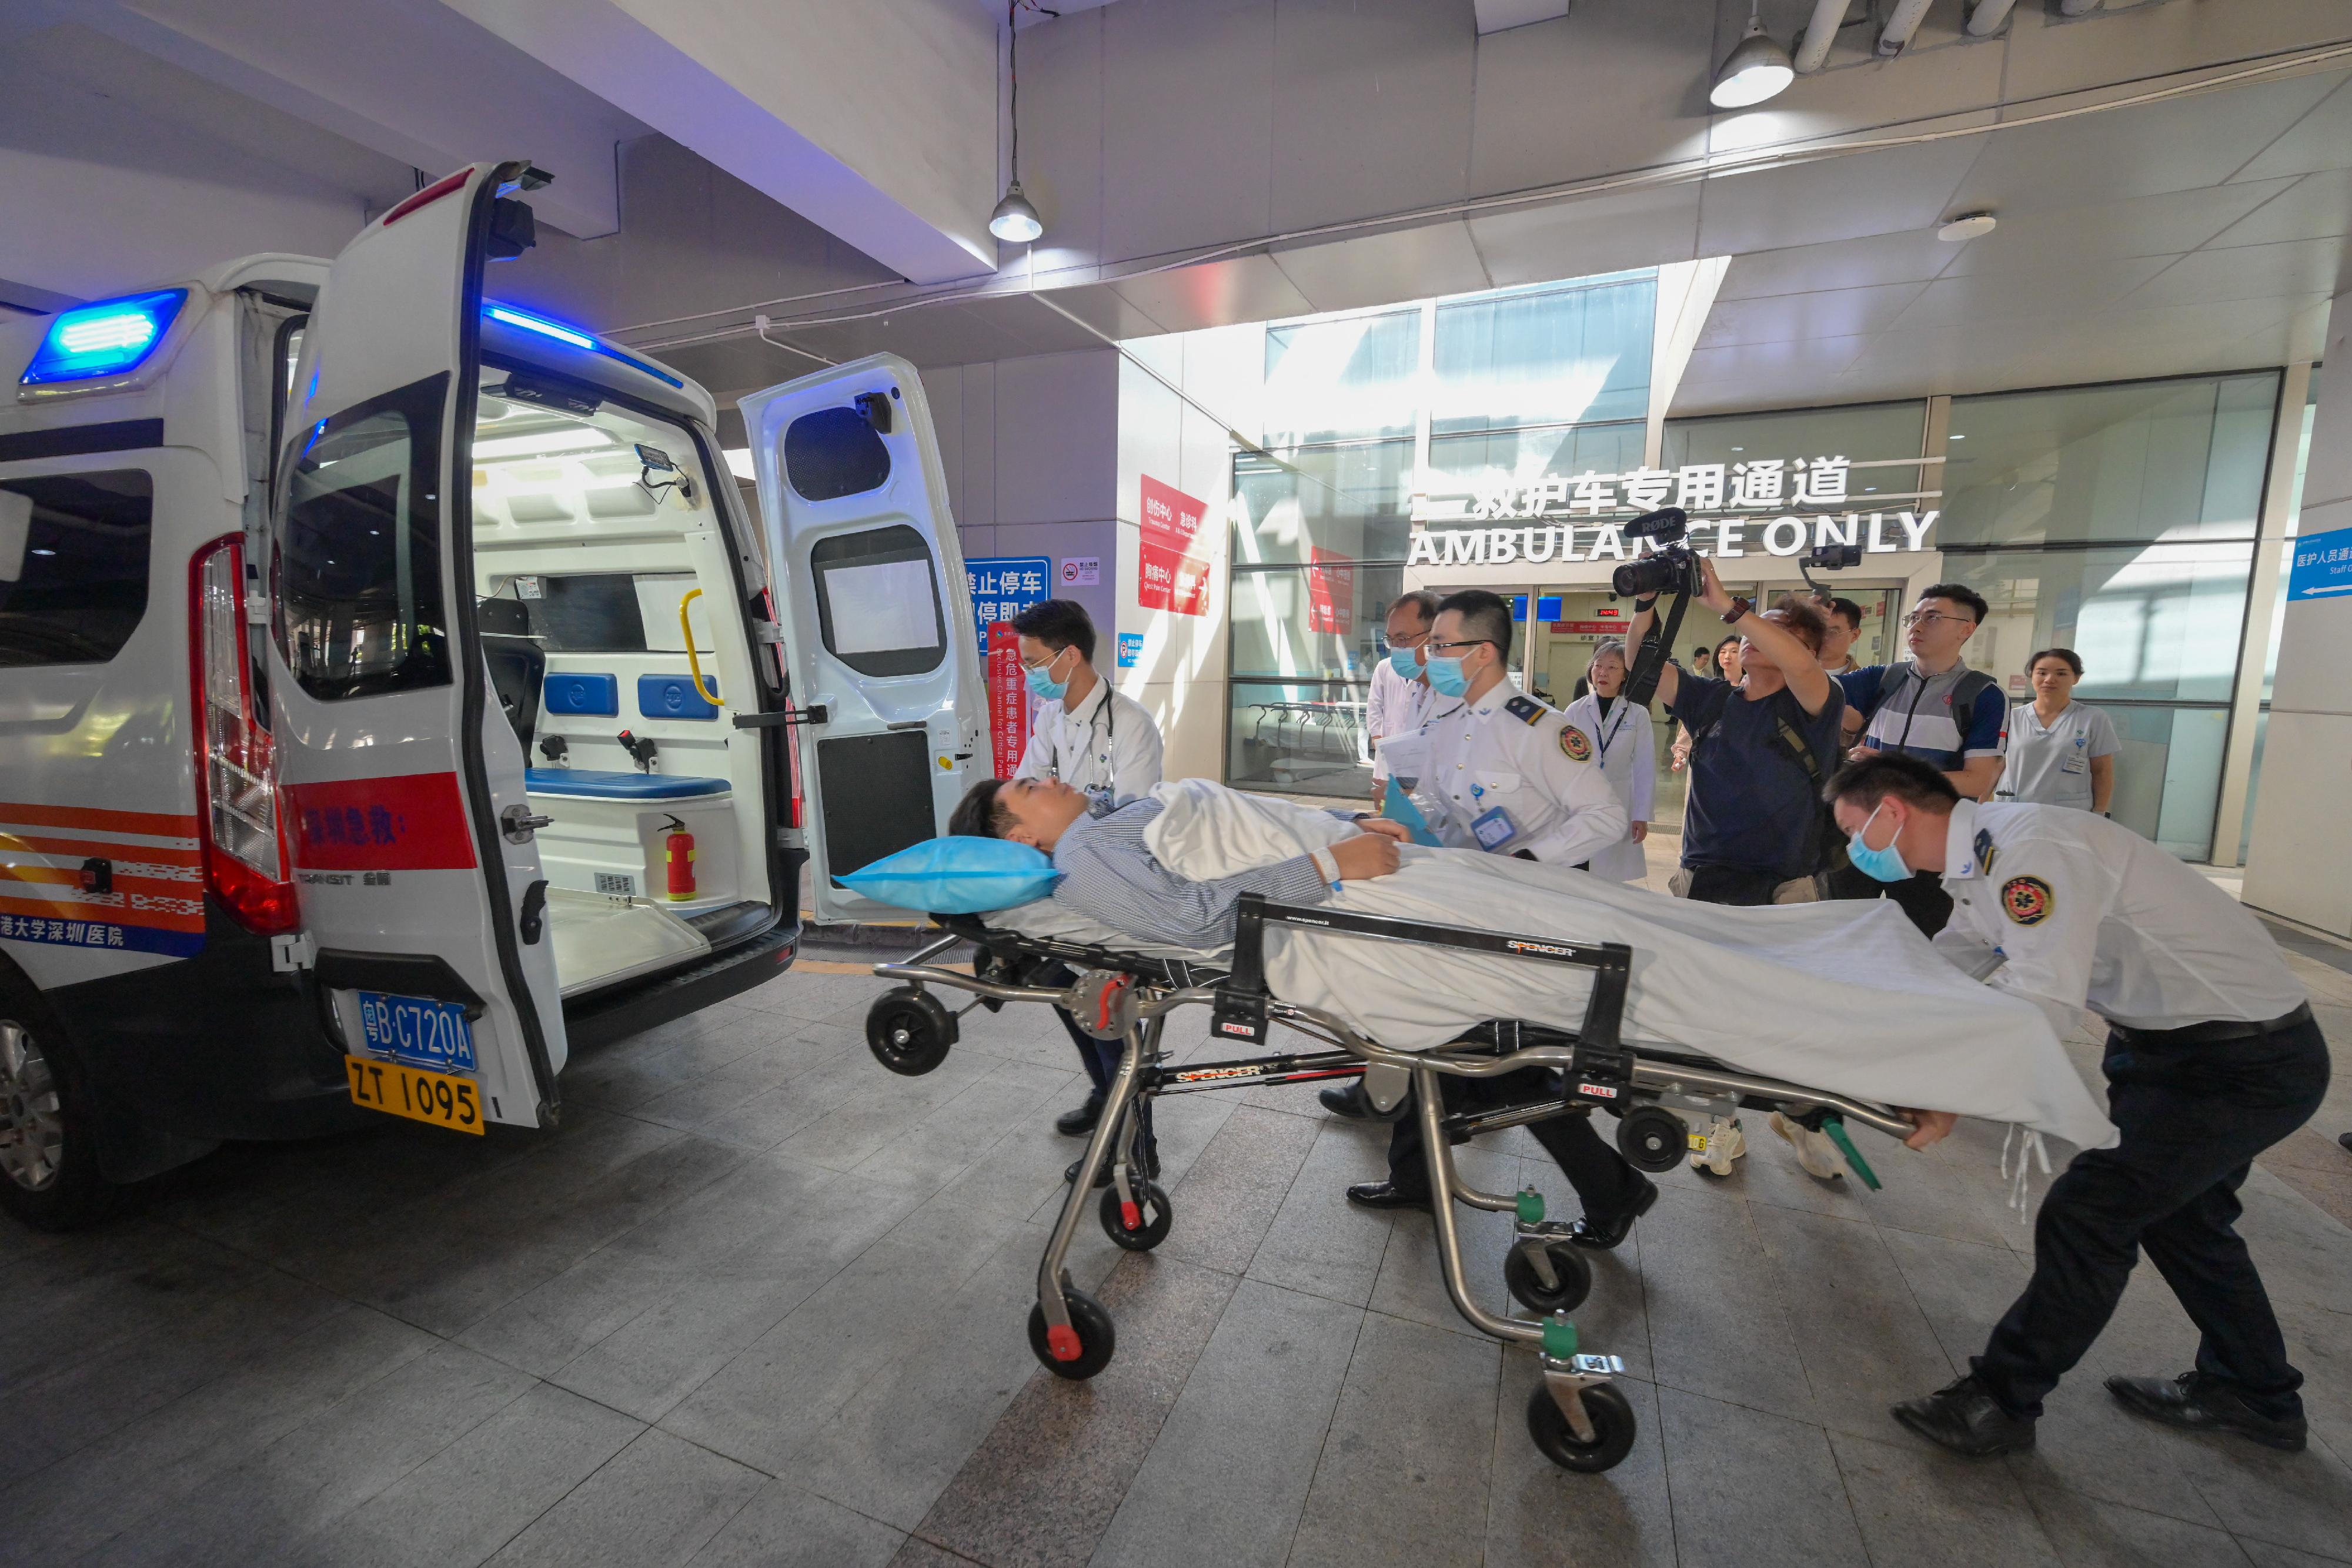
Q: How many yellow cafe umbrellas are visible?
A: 0